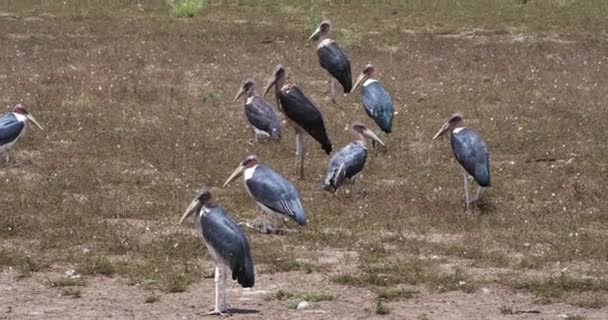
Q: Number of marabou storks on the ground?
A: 9